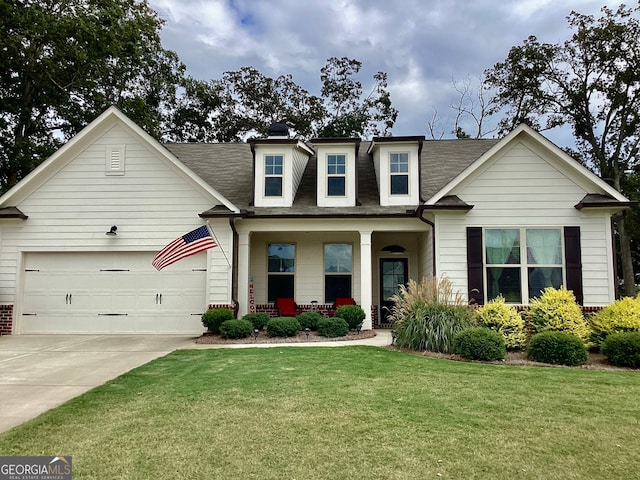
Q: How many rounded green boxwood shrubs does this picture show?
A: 10